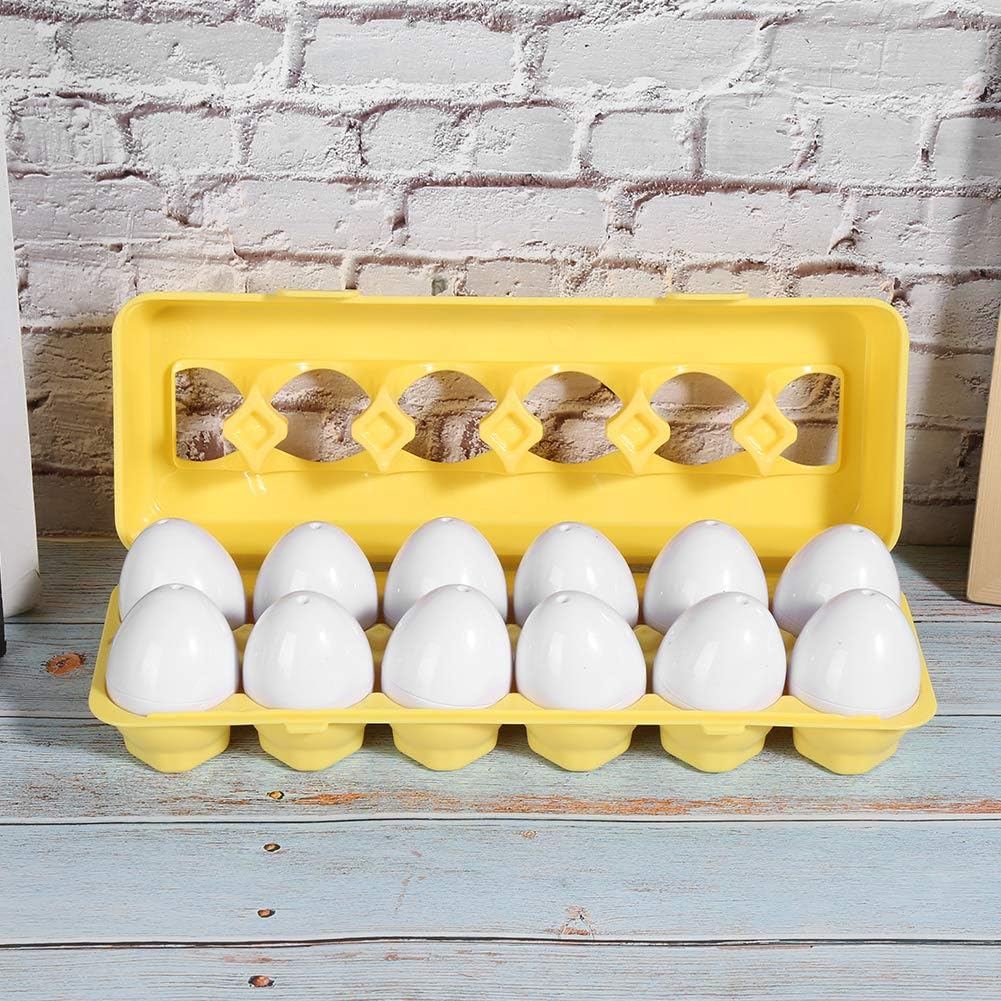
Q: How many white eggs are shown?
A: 12